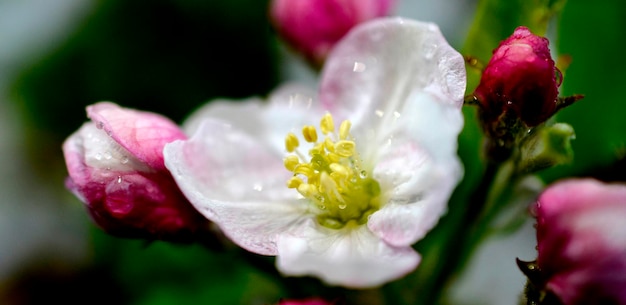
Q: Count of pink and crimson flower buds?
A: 4